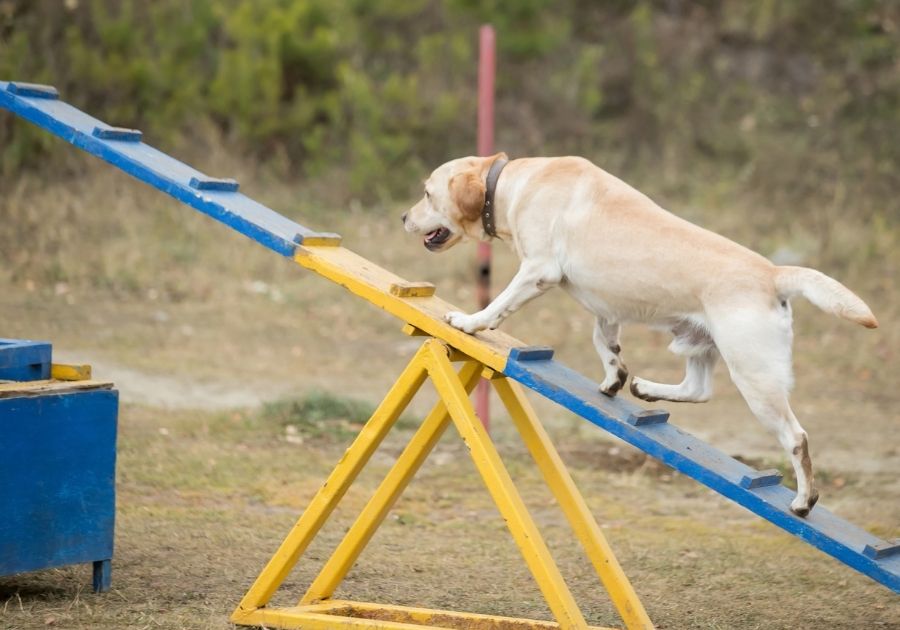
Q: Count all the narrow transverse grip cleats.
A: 9